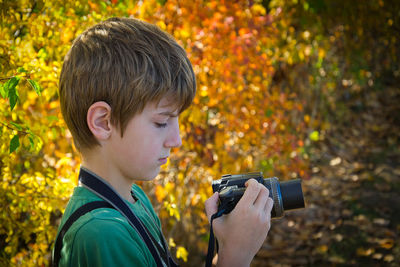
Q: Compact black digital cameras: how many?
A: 1